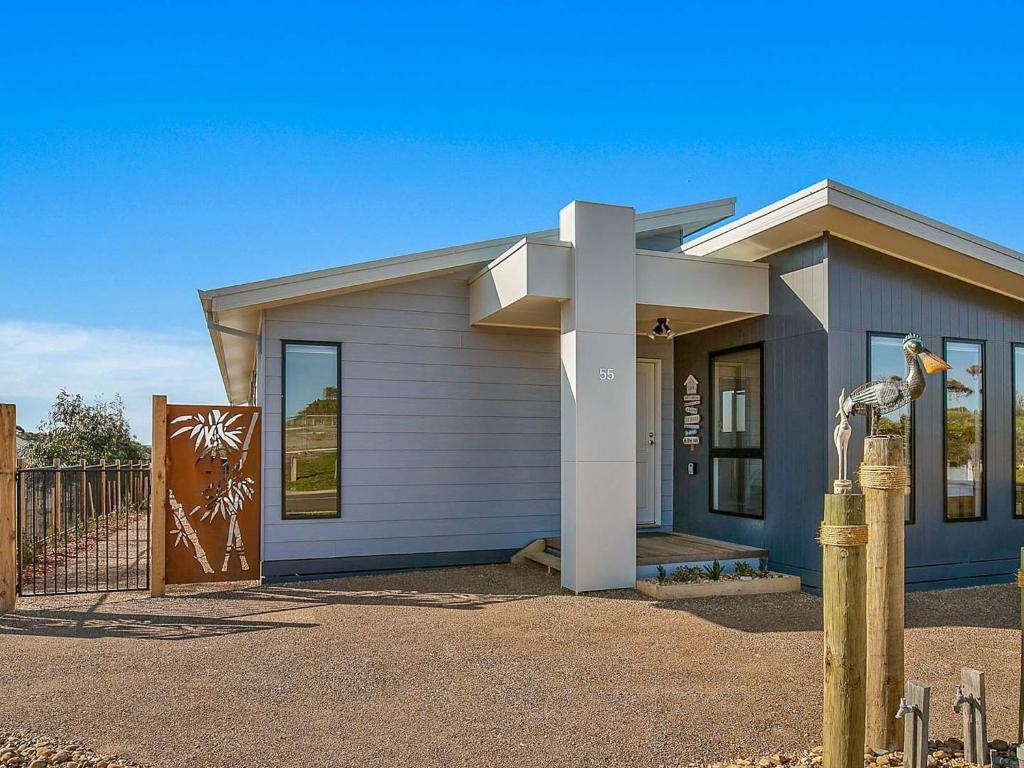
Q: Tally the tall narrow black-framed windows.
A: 5